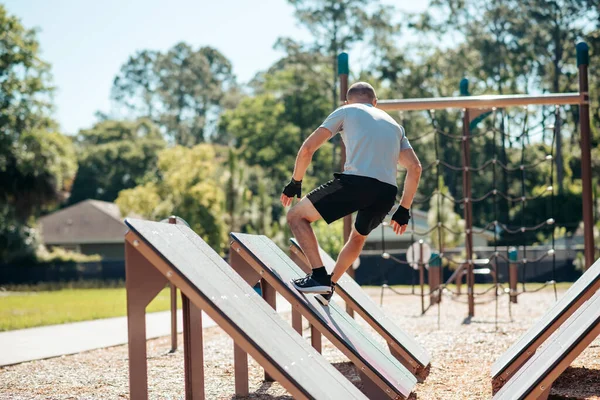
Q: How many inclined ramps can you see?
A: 5